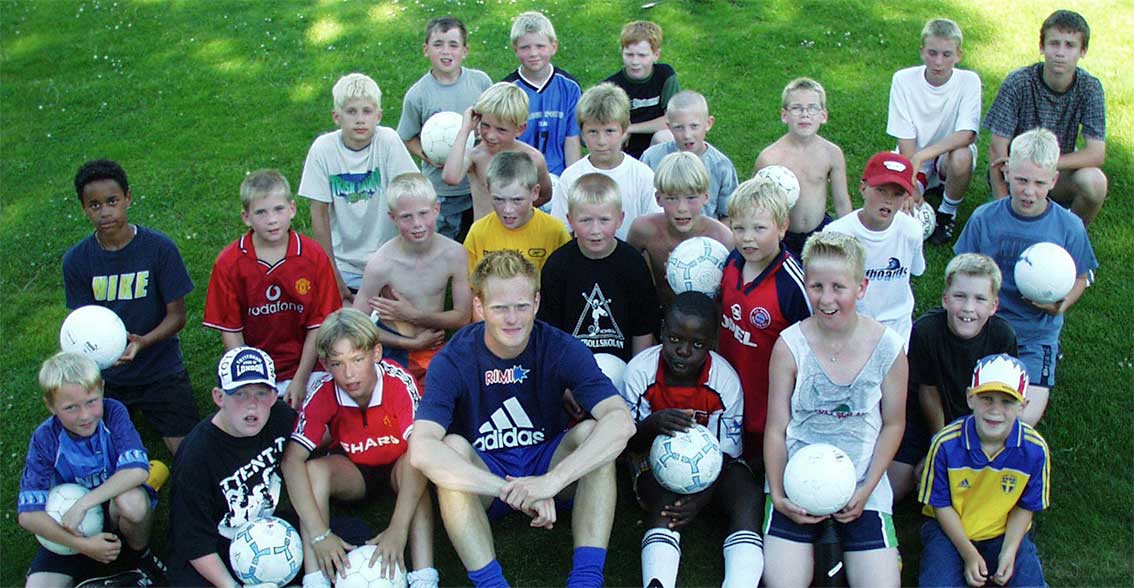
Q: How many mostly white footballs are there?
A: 12